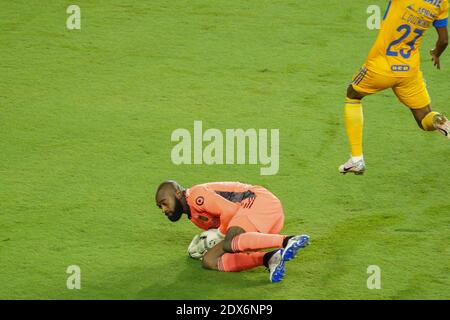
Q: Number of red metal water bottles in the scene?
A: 0